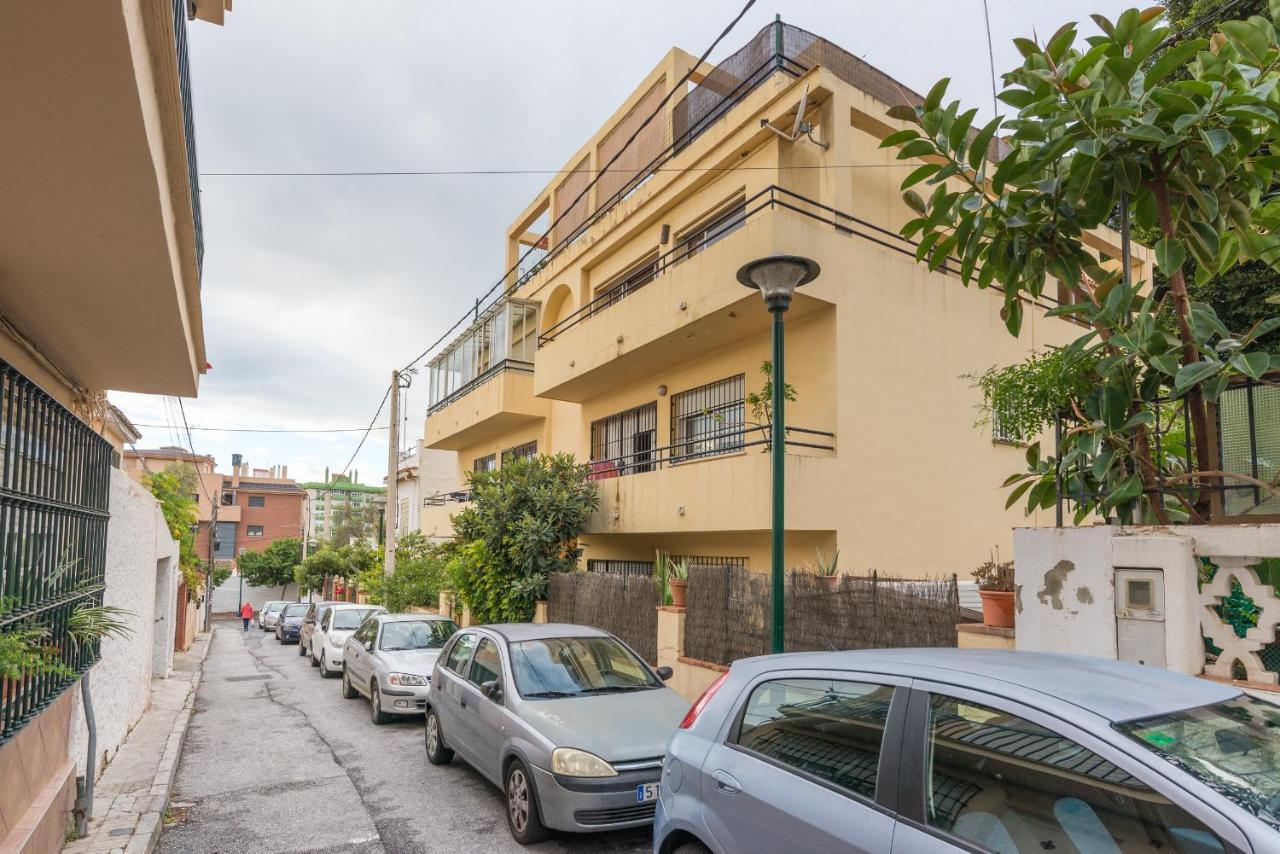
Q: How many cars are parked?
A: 8